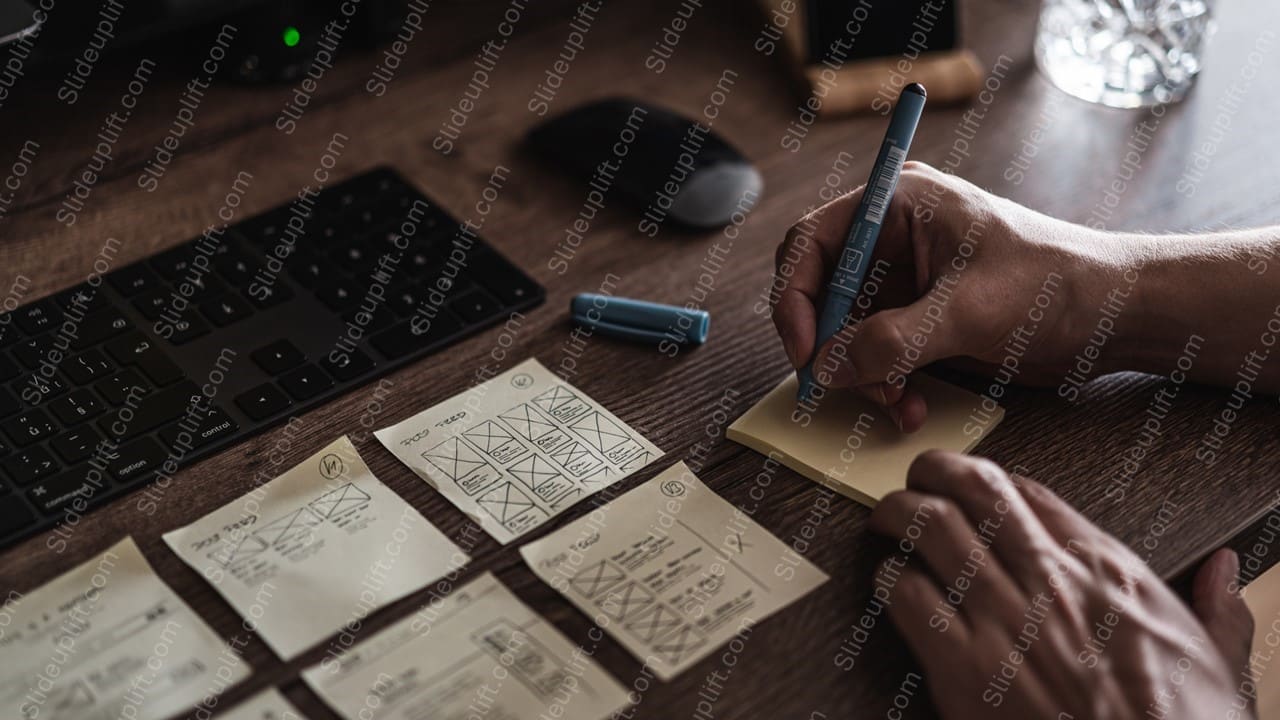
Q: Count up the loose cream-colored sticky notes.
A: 6